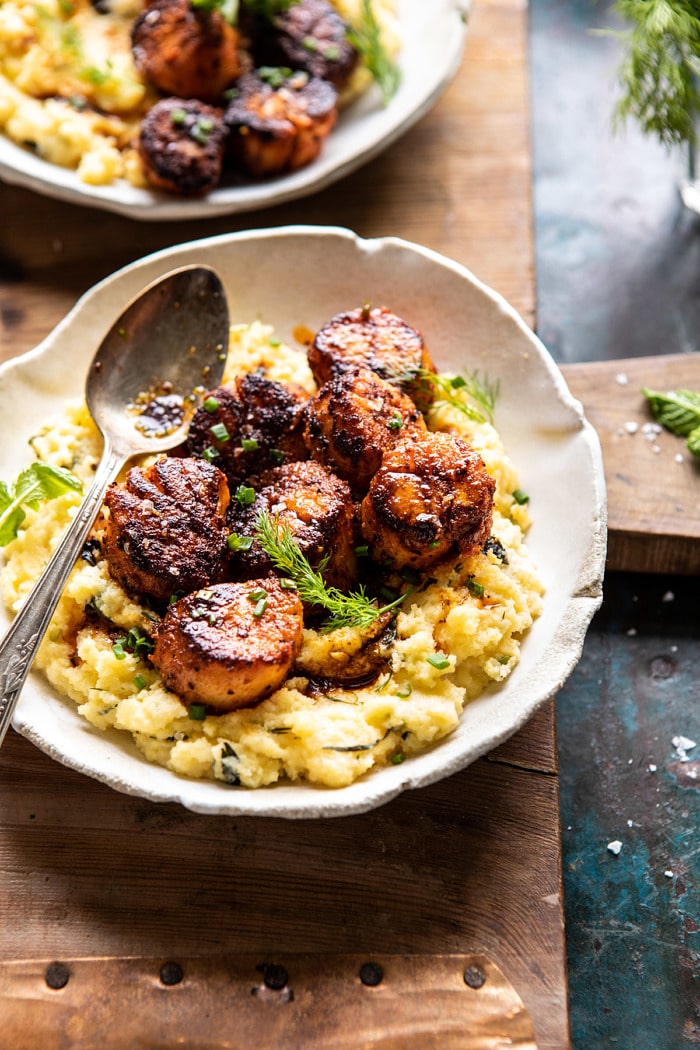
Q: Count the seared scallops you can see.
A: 11